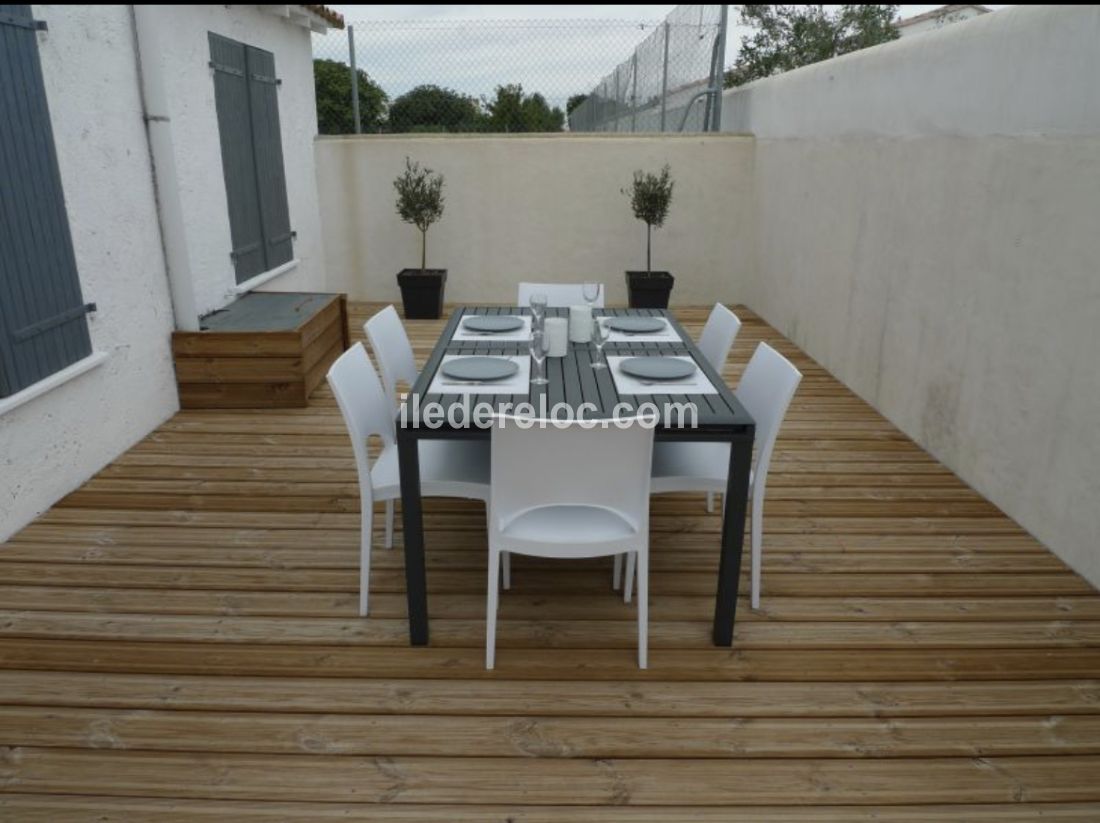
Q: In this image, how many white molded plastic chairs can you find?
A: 6